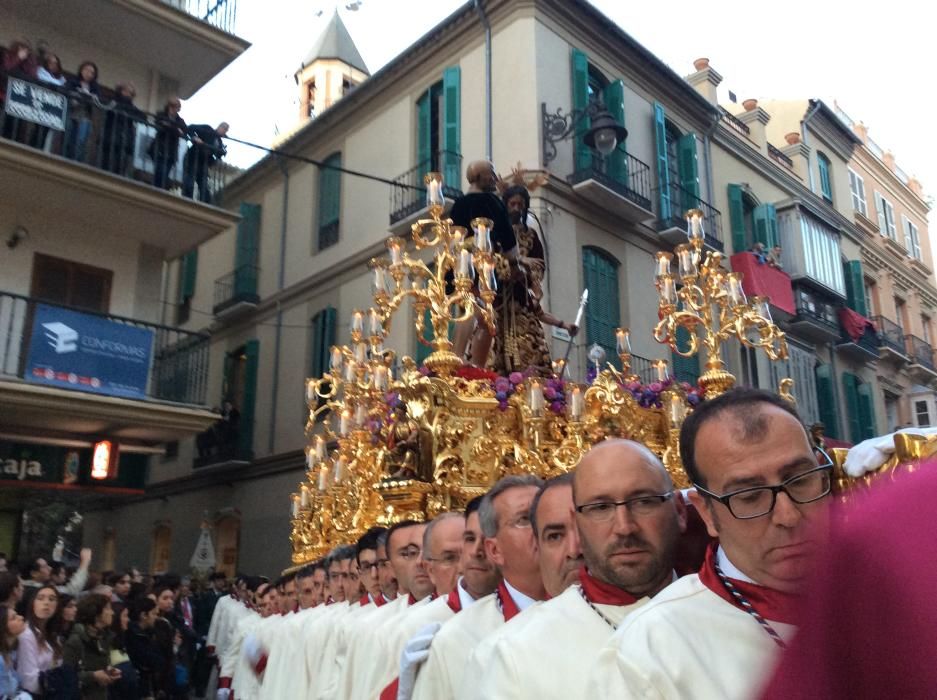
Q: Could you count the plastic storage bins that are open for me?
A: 0